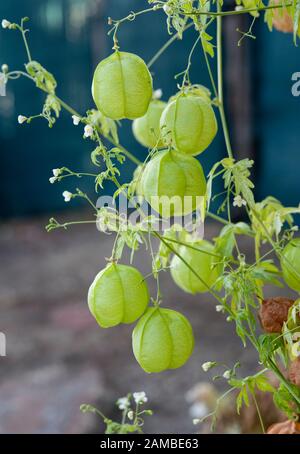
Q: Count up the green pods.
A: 8